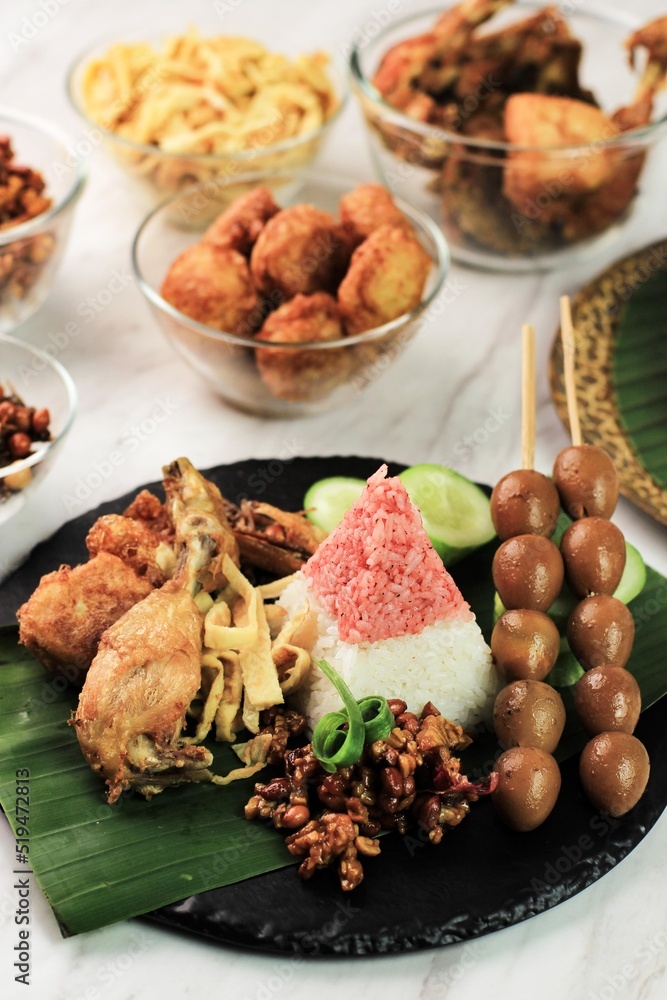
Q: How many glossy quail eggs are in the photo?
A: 10